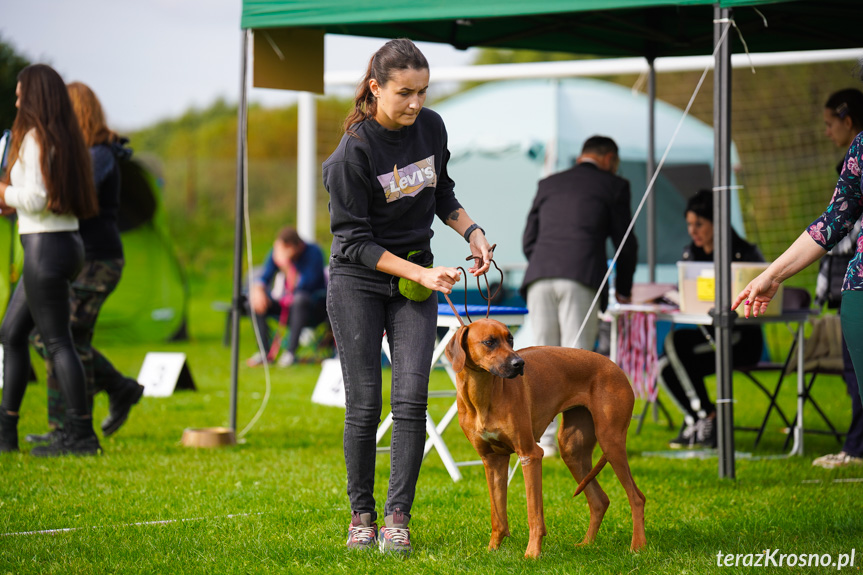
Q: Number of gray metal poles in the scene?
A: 3